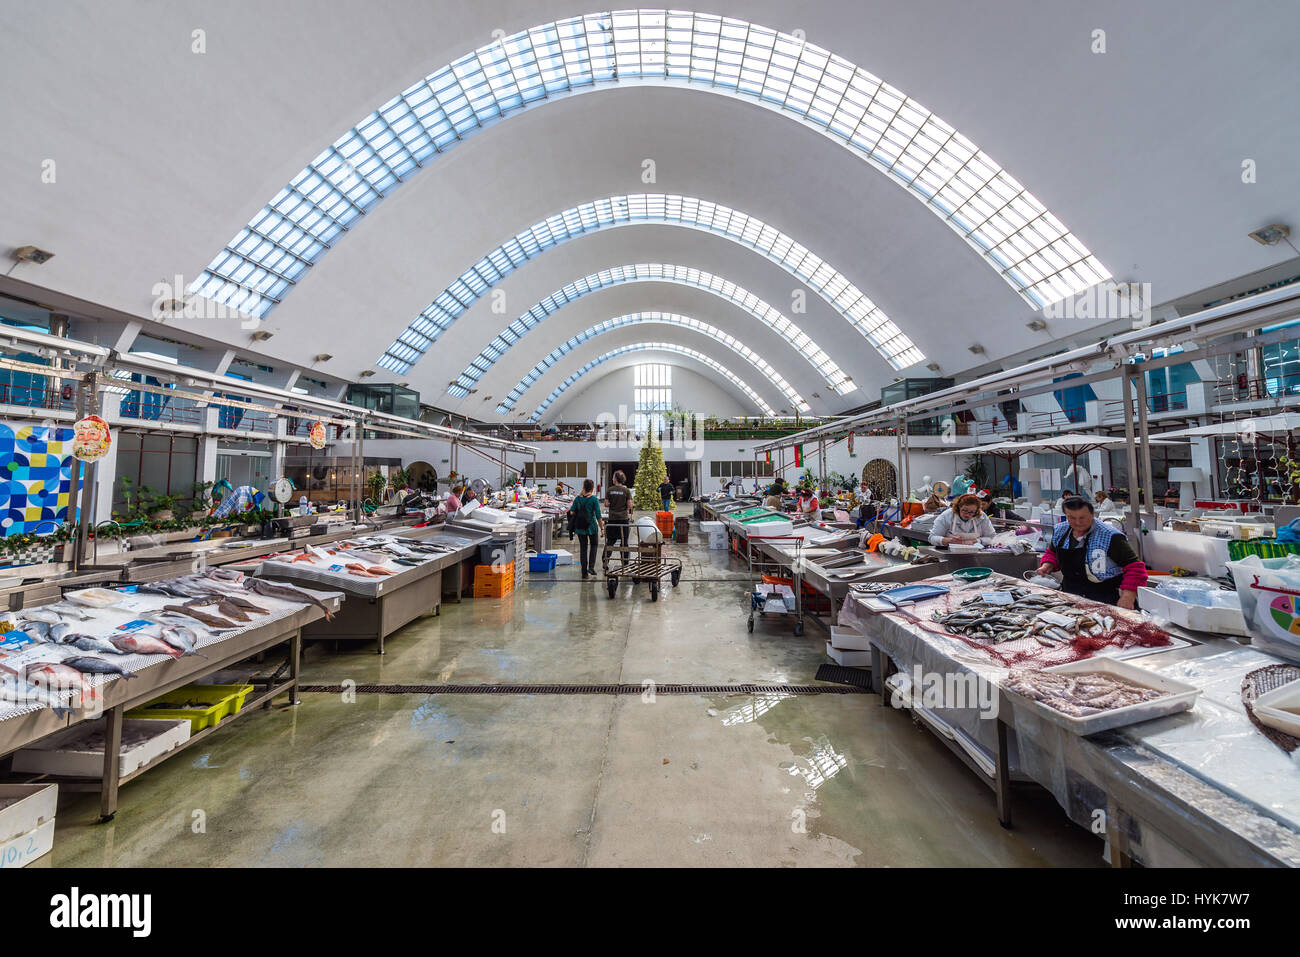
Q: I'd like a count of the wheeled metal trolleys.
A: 2